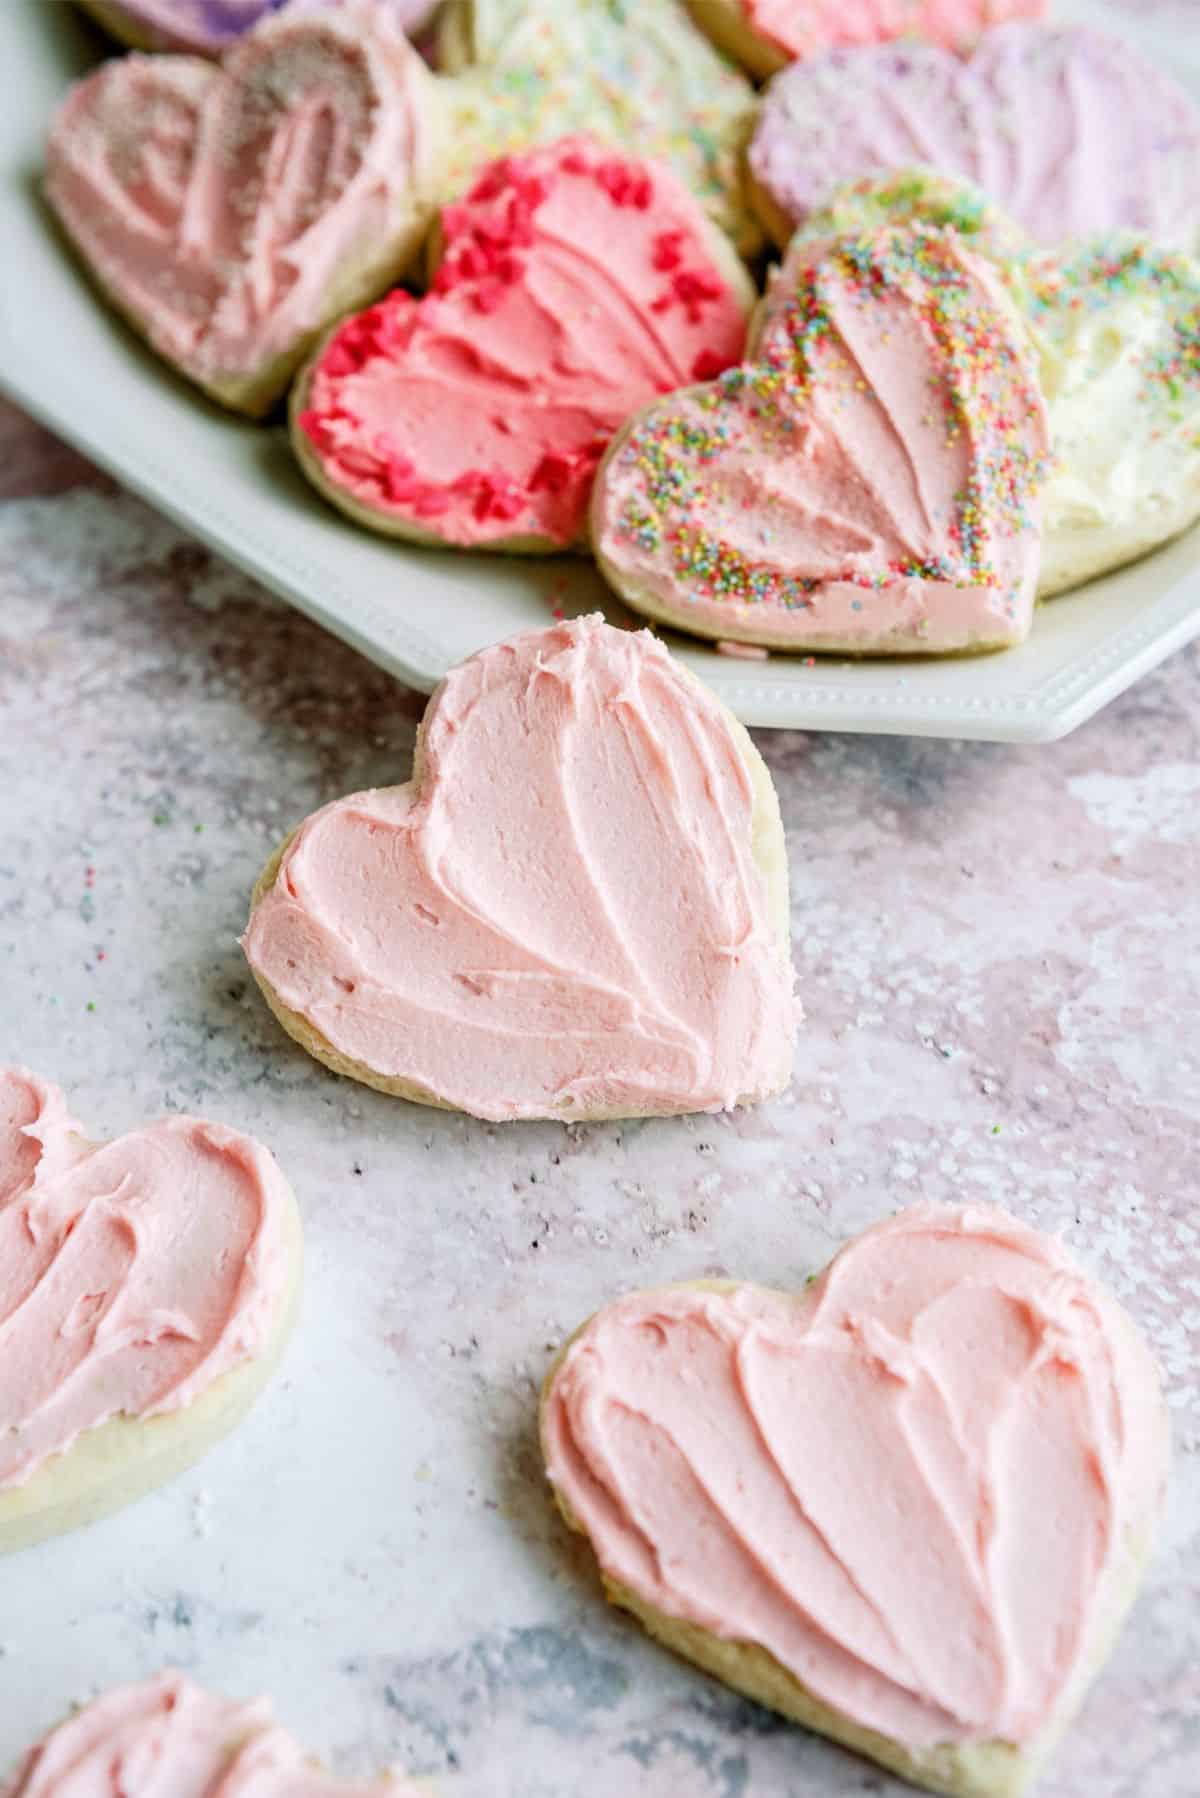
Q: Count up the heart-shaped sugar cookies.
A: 12